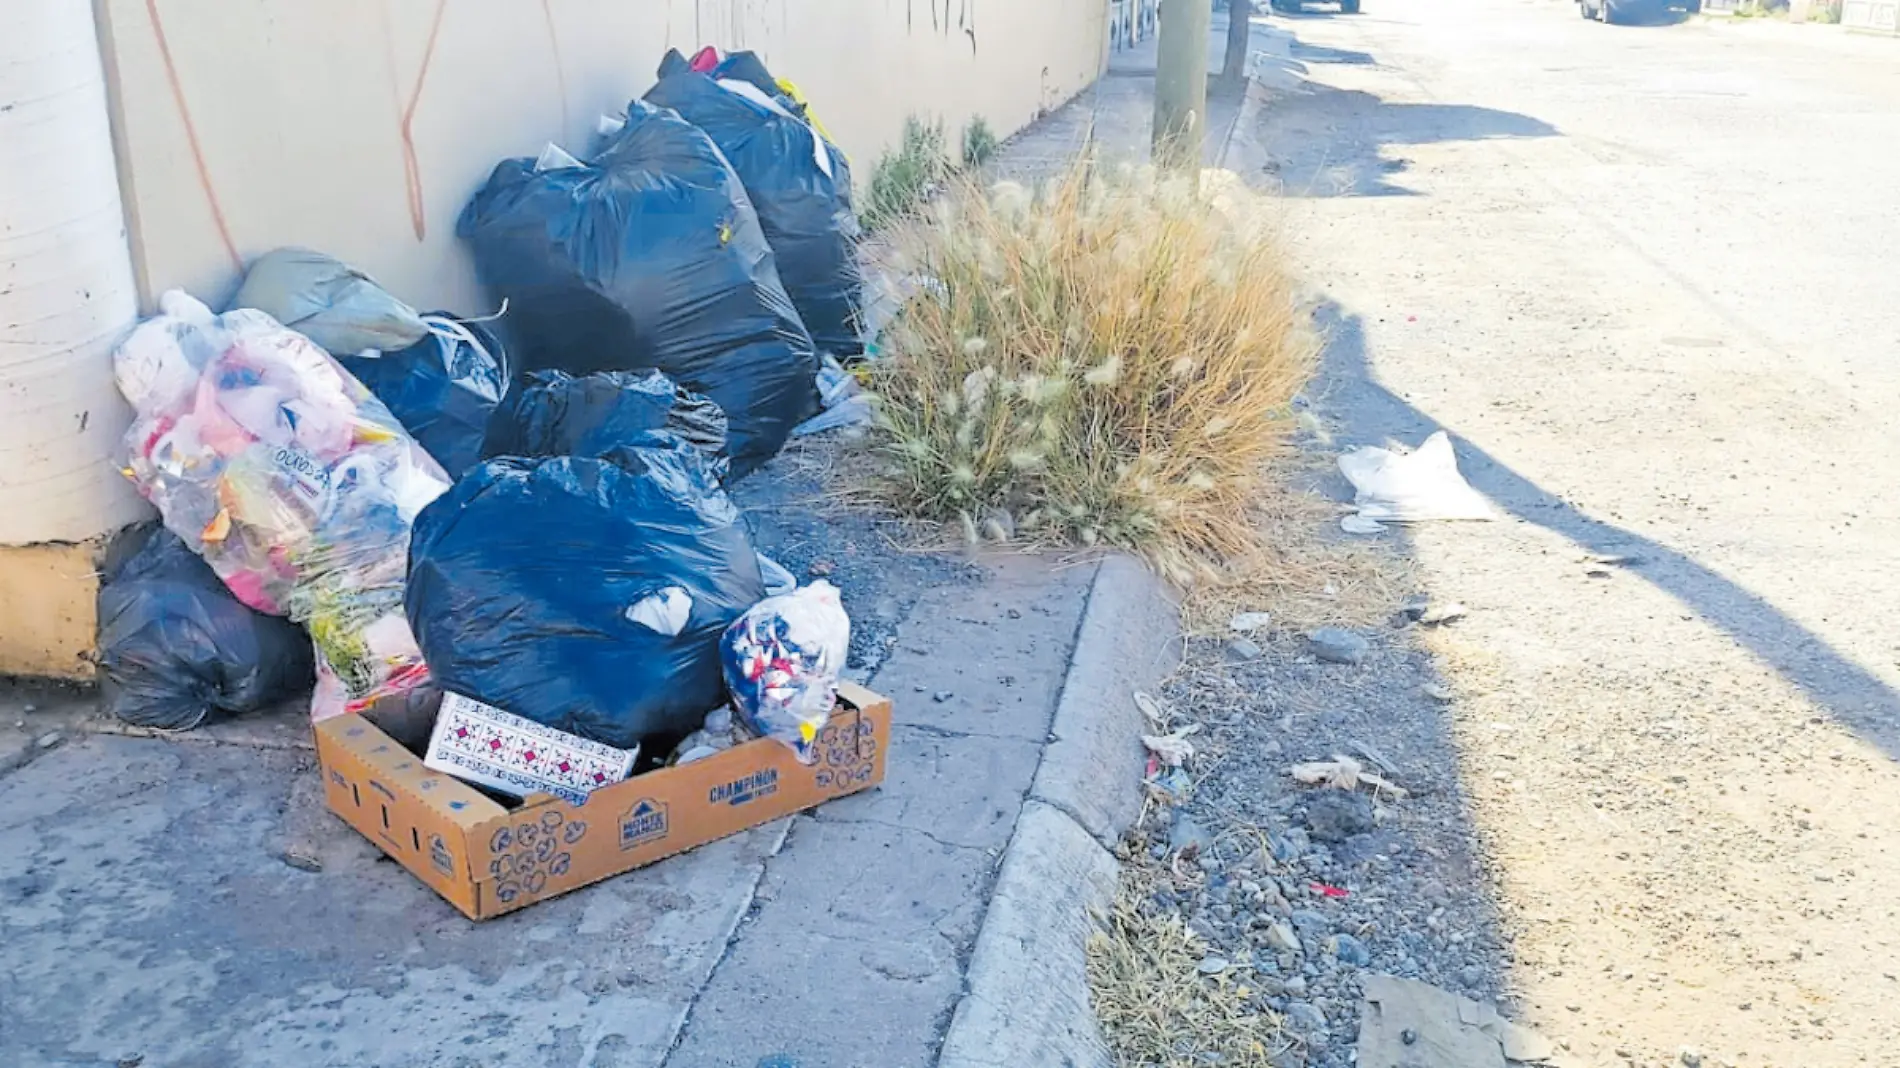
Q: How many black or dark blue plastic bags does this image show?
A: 6